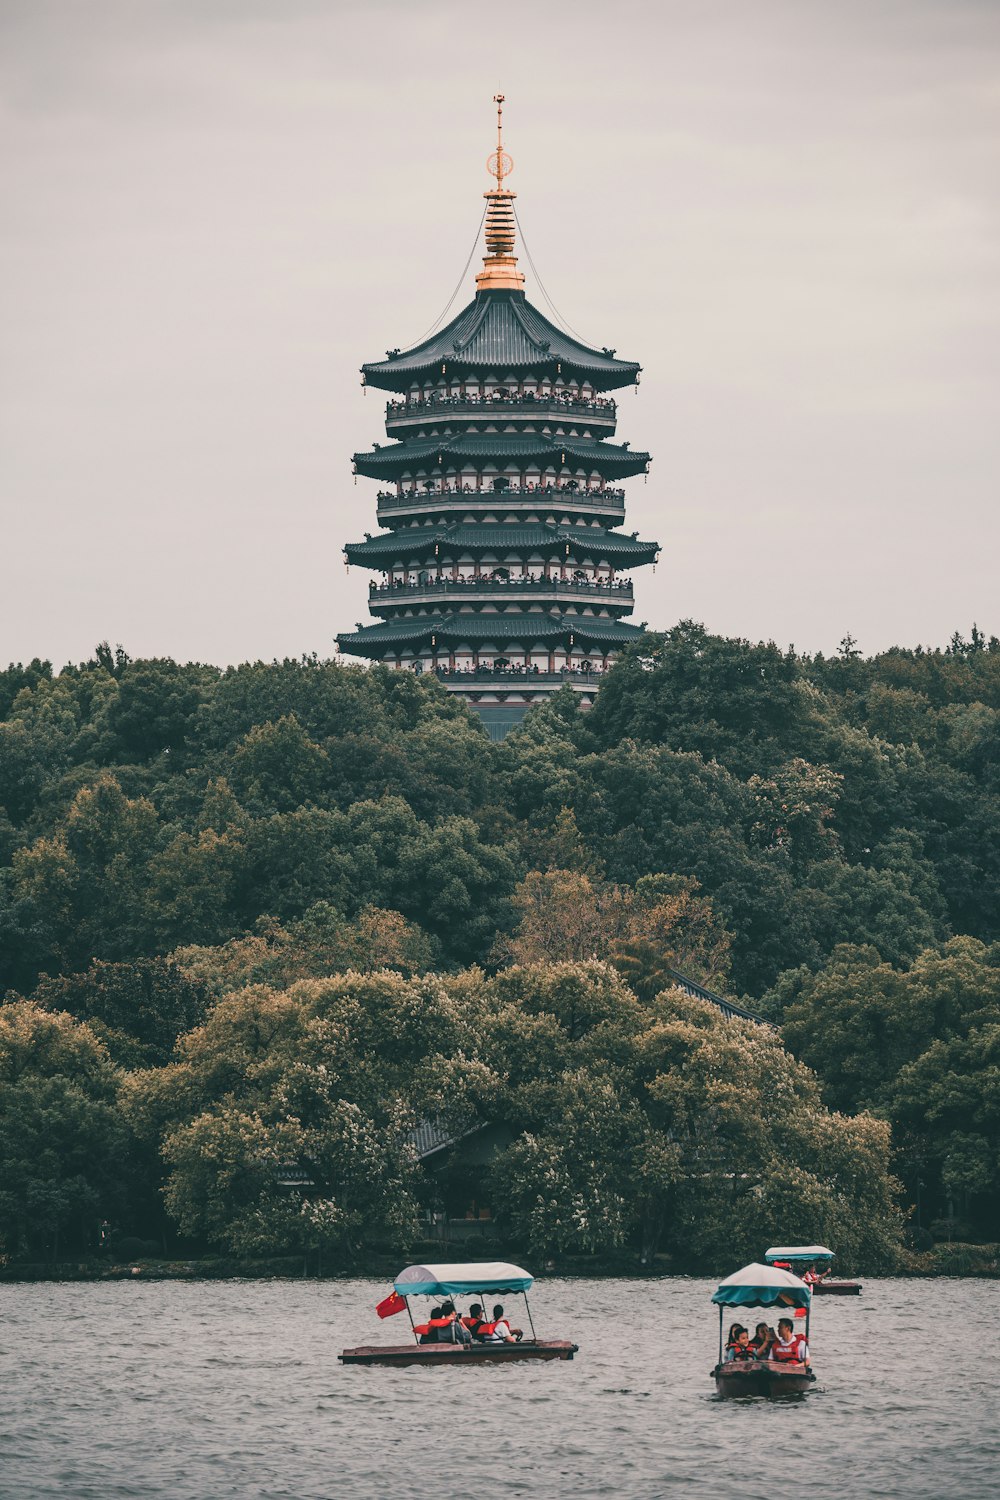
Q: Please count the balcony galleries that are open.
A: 4